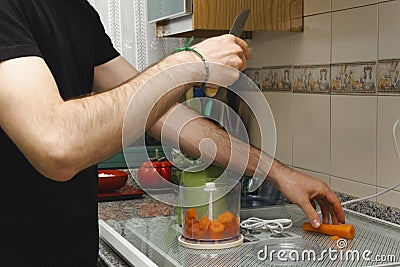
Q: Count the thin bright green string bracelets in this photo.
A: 1